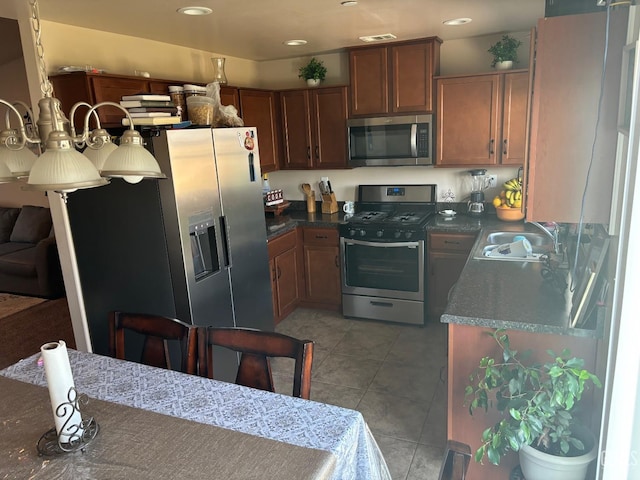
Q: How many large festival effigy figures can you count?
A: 0